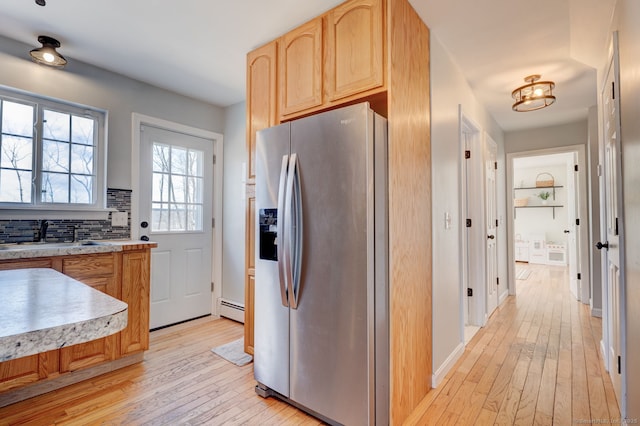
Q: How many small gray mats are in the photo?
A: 1